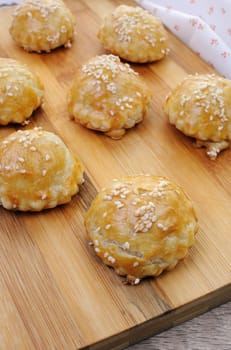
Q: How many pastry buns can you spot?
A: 7